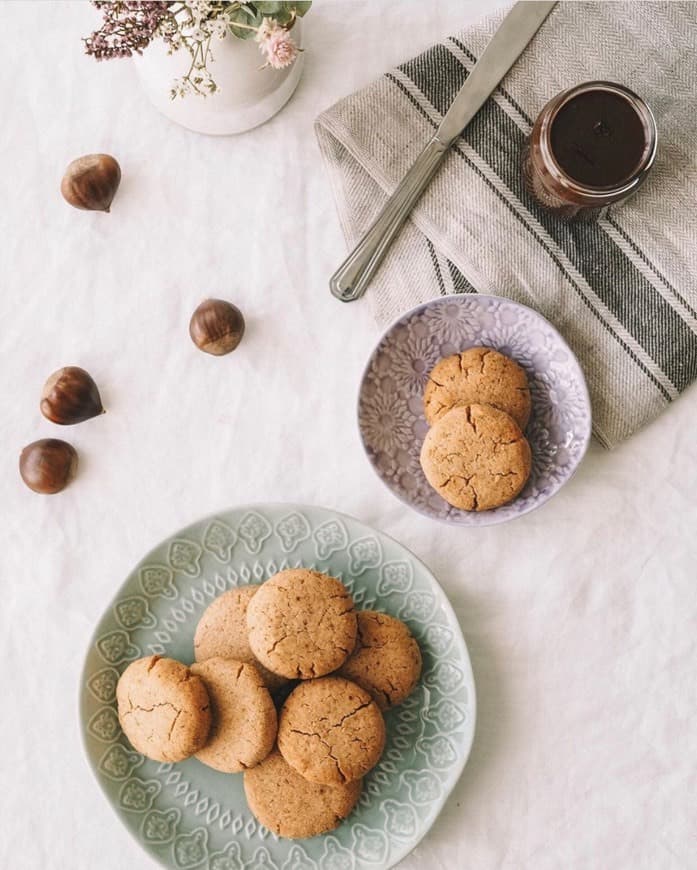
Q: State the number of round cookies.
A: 9